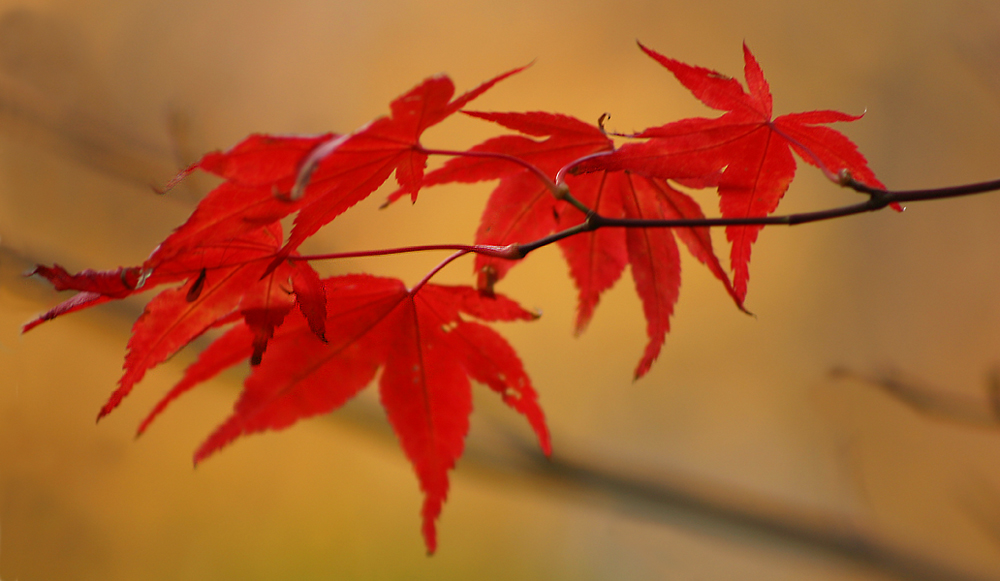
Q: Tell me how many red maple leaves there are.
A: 5